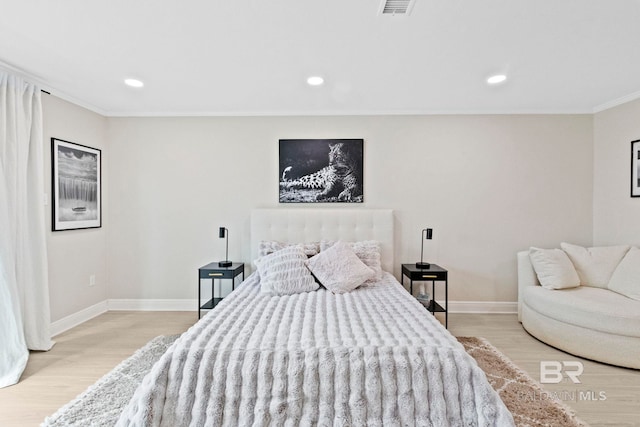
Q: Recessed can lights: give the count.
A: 3